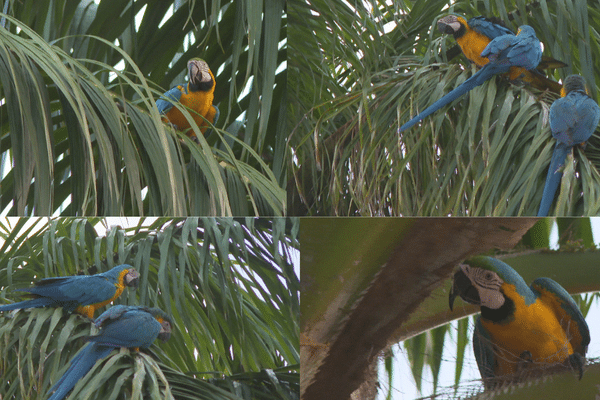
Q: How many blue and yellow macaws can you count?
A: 7